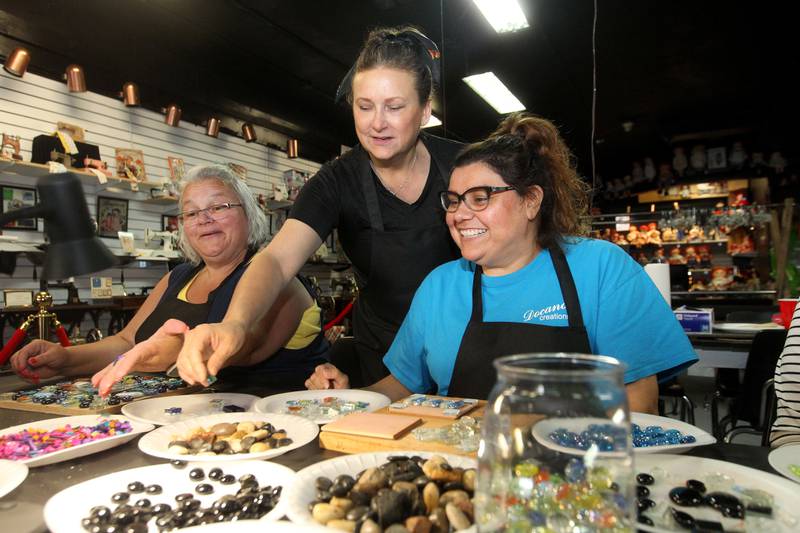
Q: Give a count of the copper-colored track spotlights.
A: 7